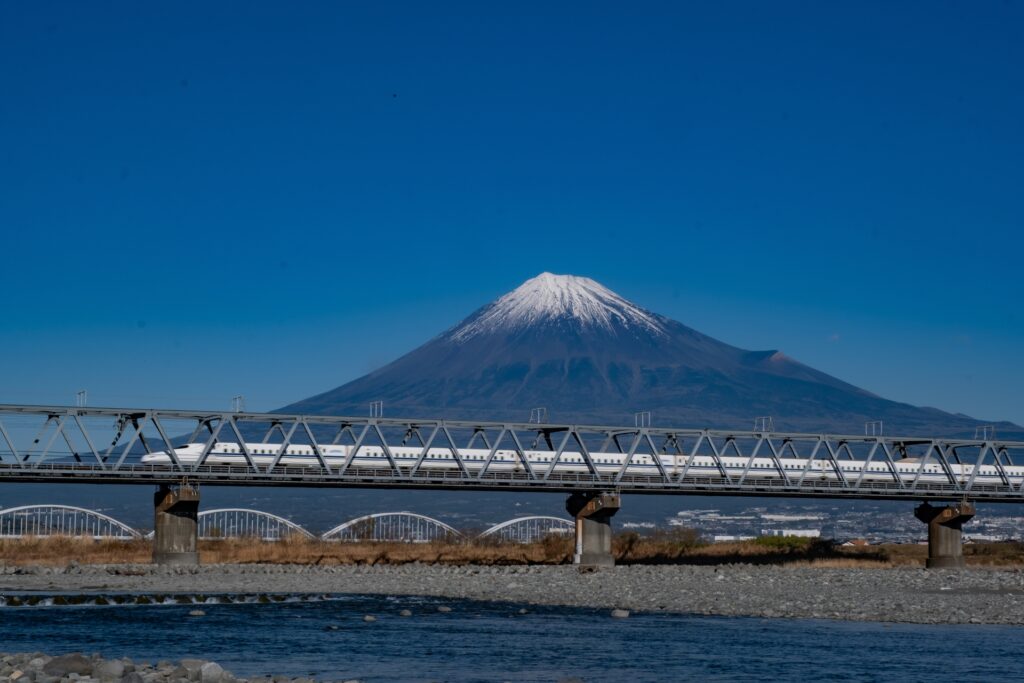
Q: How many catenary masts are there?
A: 8